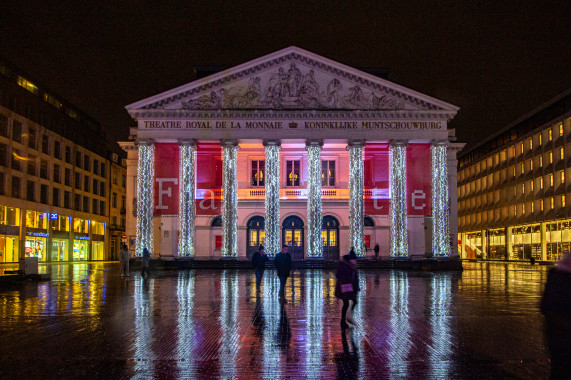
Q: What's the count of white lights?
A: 8